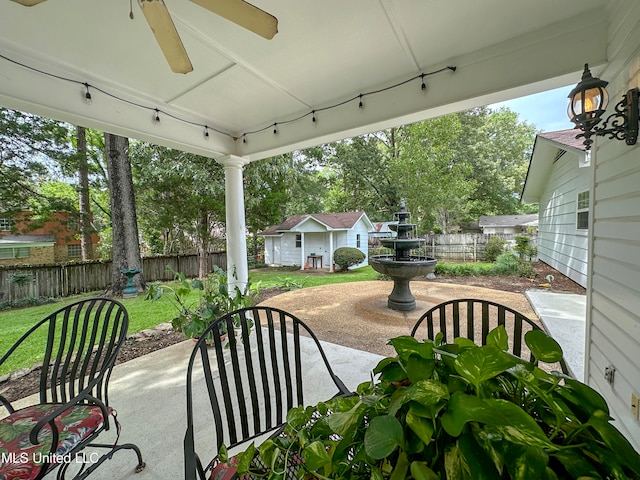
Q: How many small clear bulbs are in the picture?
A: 8